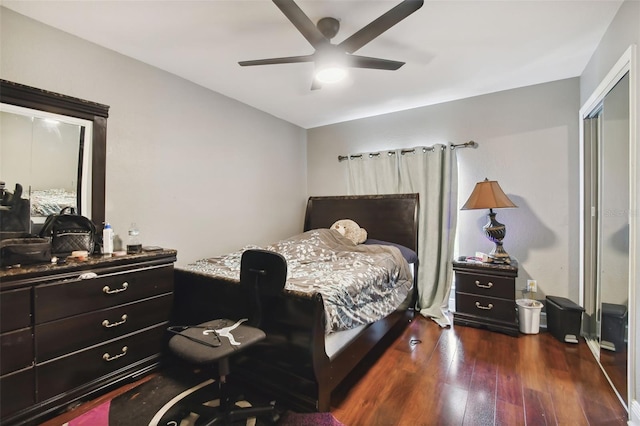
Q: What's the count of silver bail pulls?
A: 5